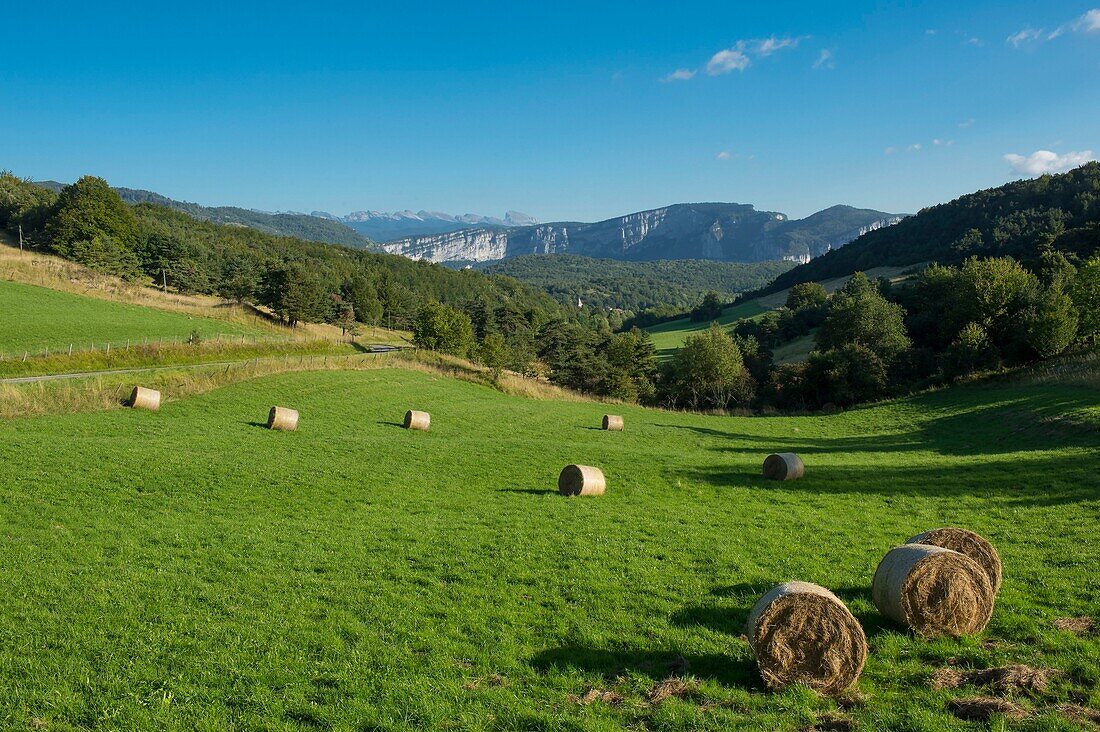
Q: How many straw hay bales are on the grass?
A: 9